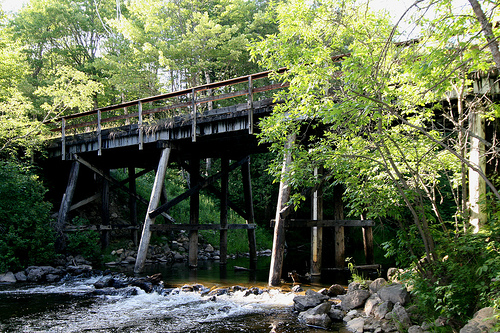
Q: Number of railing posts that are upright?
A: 5